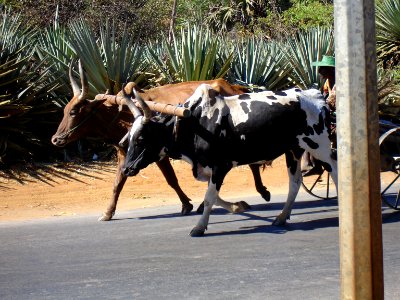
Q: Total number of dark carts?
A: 1